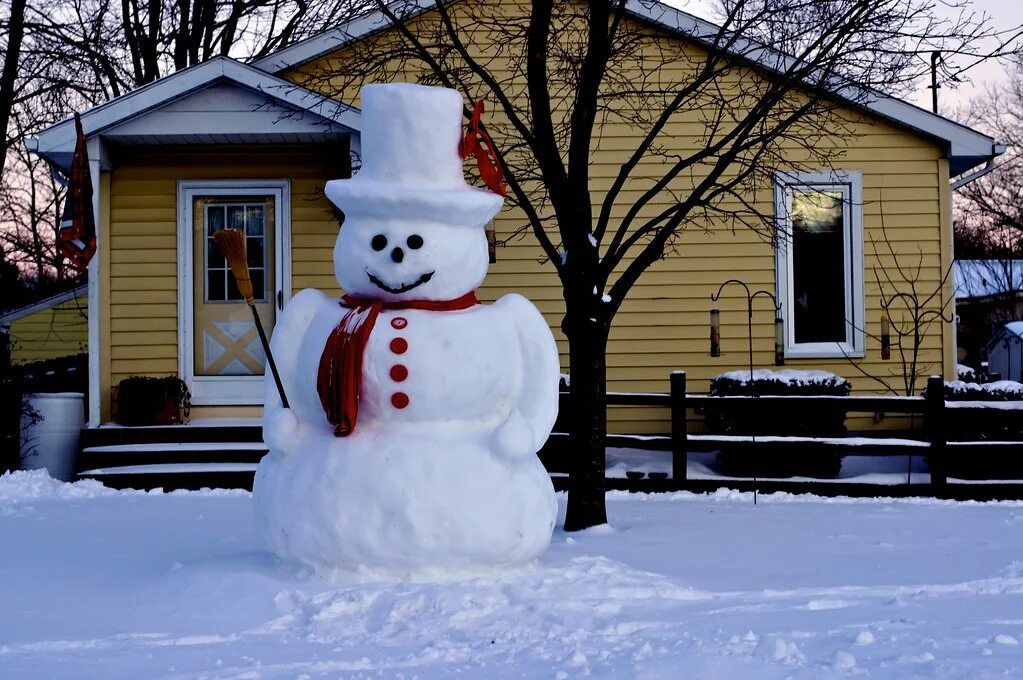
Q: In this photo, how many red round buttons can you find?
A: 4